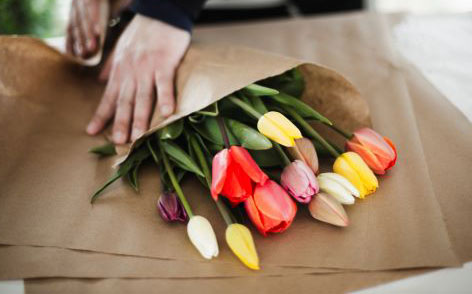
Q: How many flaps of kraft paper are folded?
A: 1